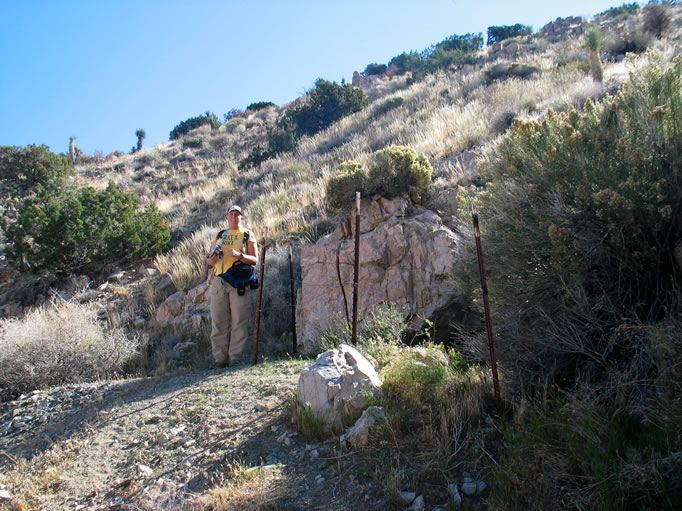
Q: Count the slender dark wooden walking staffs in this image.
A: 0